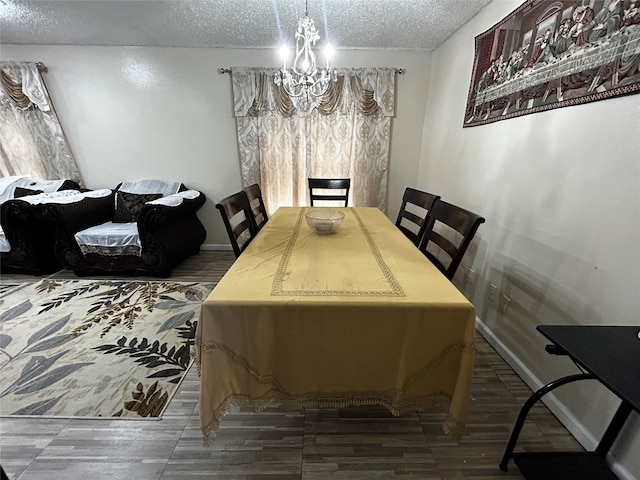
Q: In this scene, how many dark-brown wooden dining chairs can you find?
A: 5